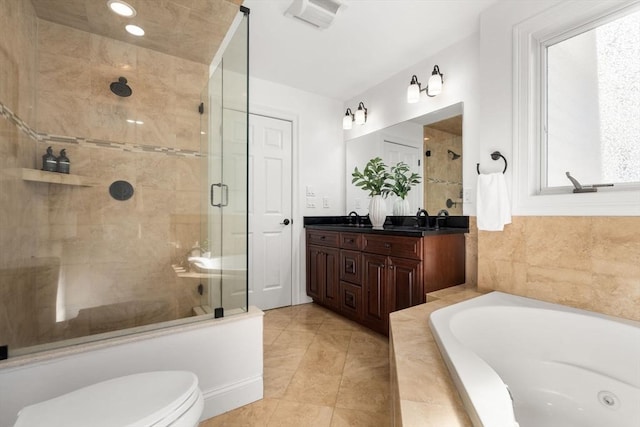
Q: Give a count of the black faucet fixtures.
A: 2